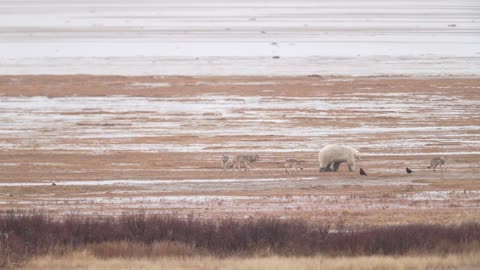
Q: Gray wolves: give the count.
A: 4